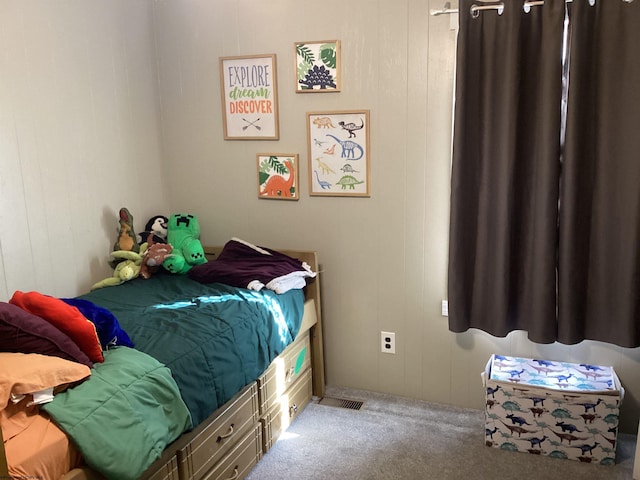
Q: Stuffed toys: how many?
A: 5